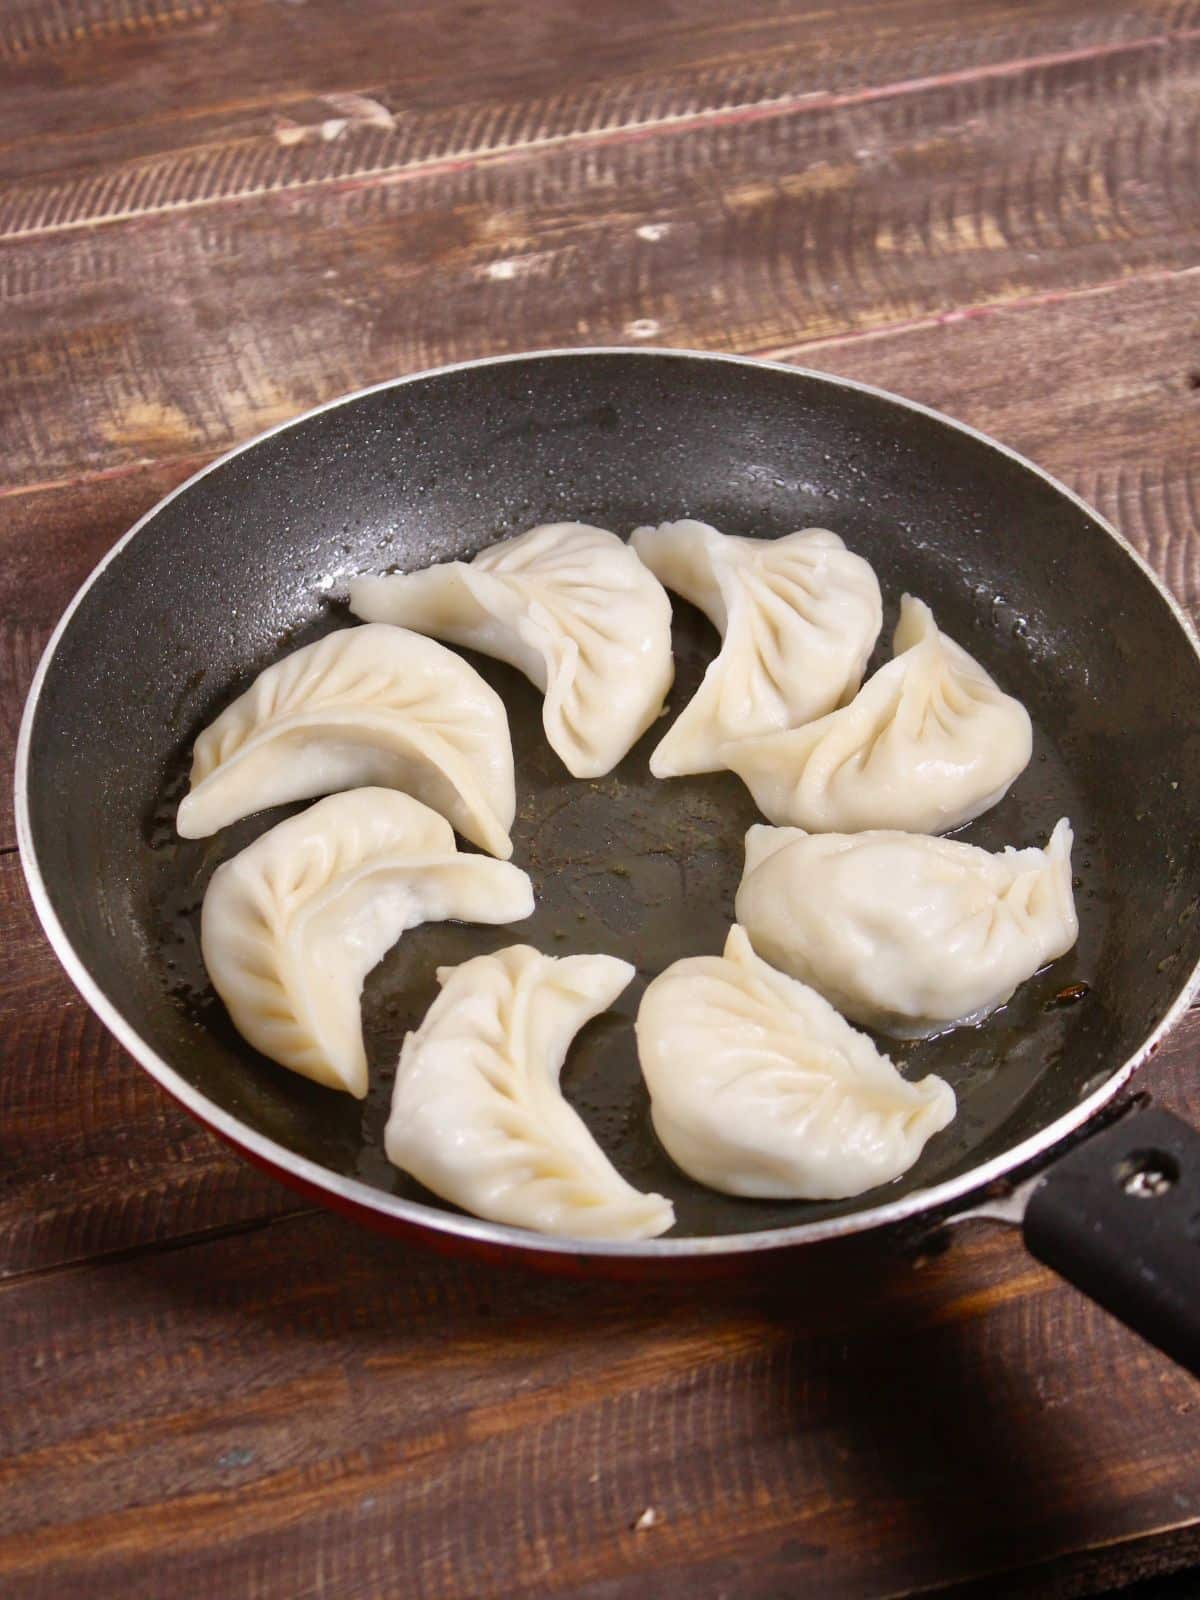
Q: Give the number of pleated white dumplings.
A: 8